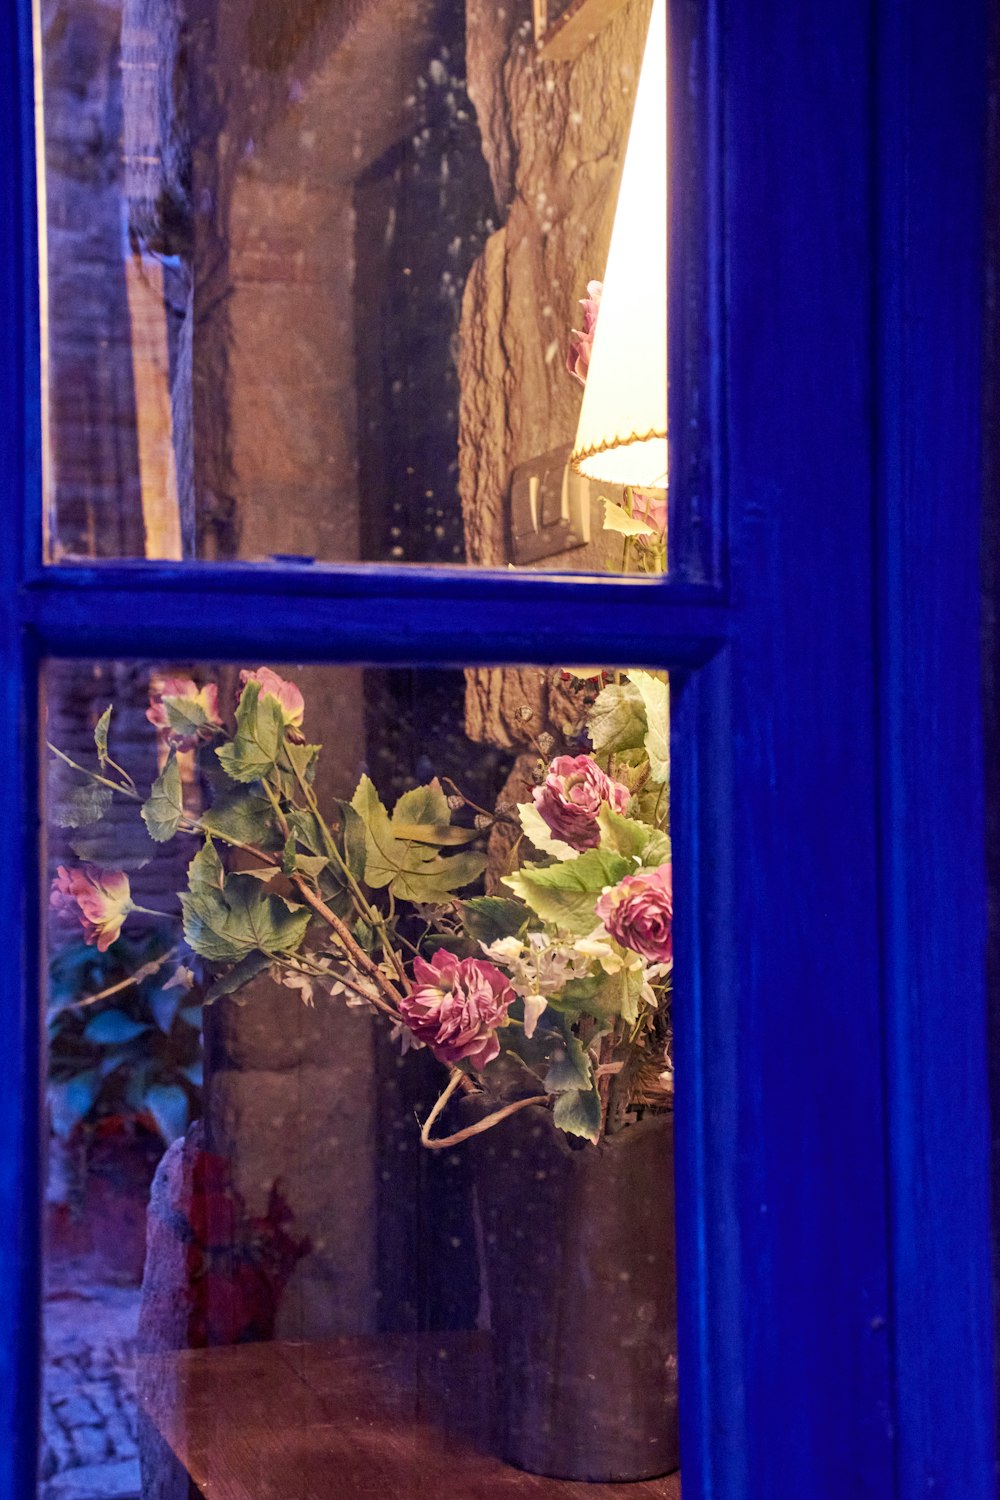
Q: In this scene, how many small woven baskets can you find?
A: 0